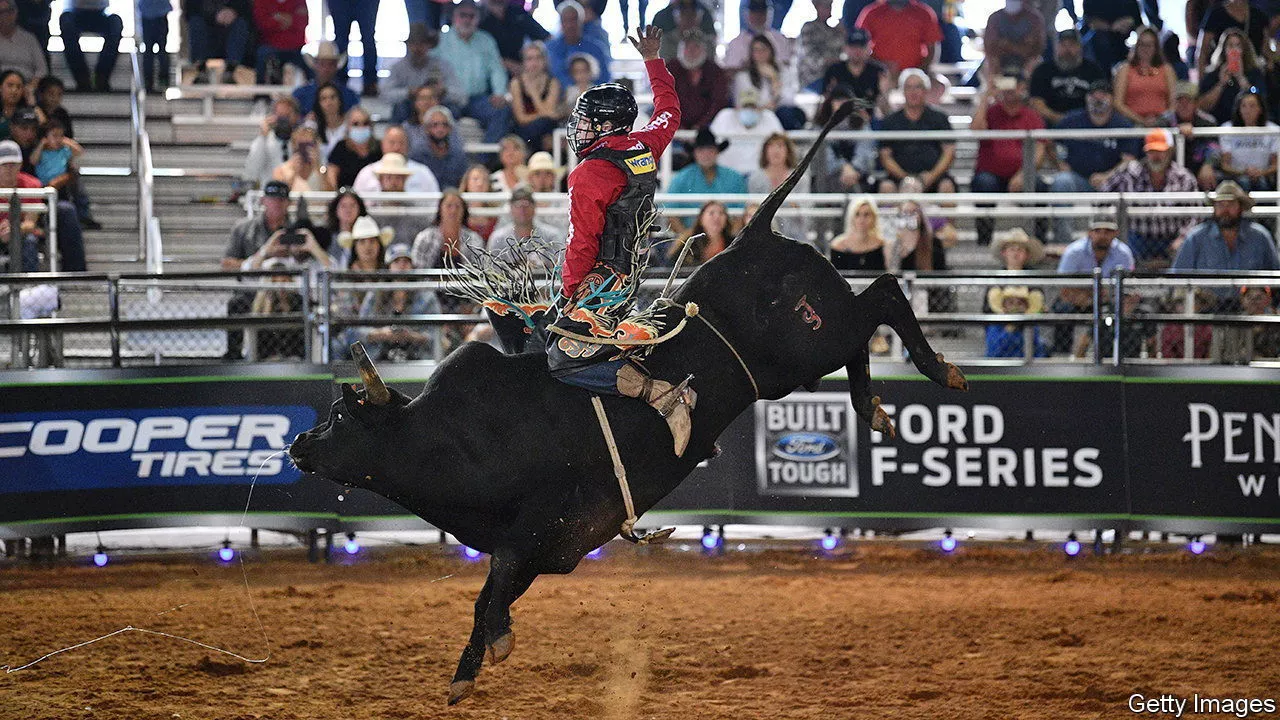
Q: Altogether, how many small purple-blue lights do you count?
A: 10